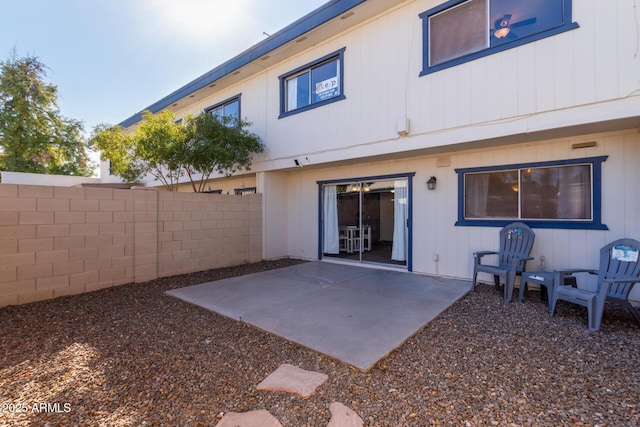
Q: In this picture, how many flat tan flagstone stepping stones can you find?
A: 3